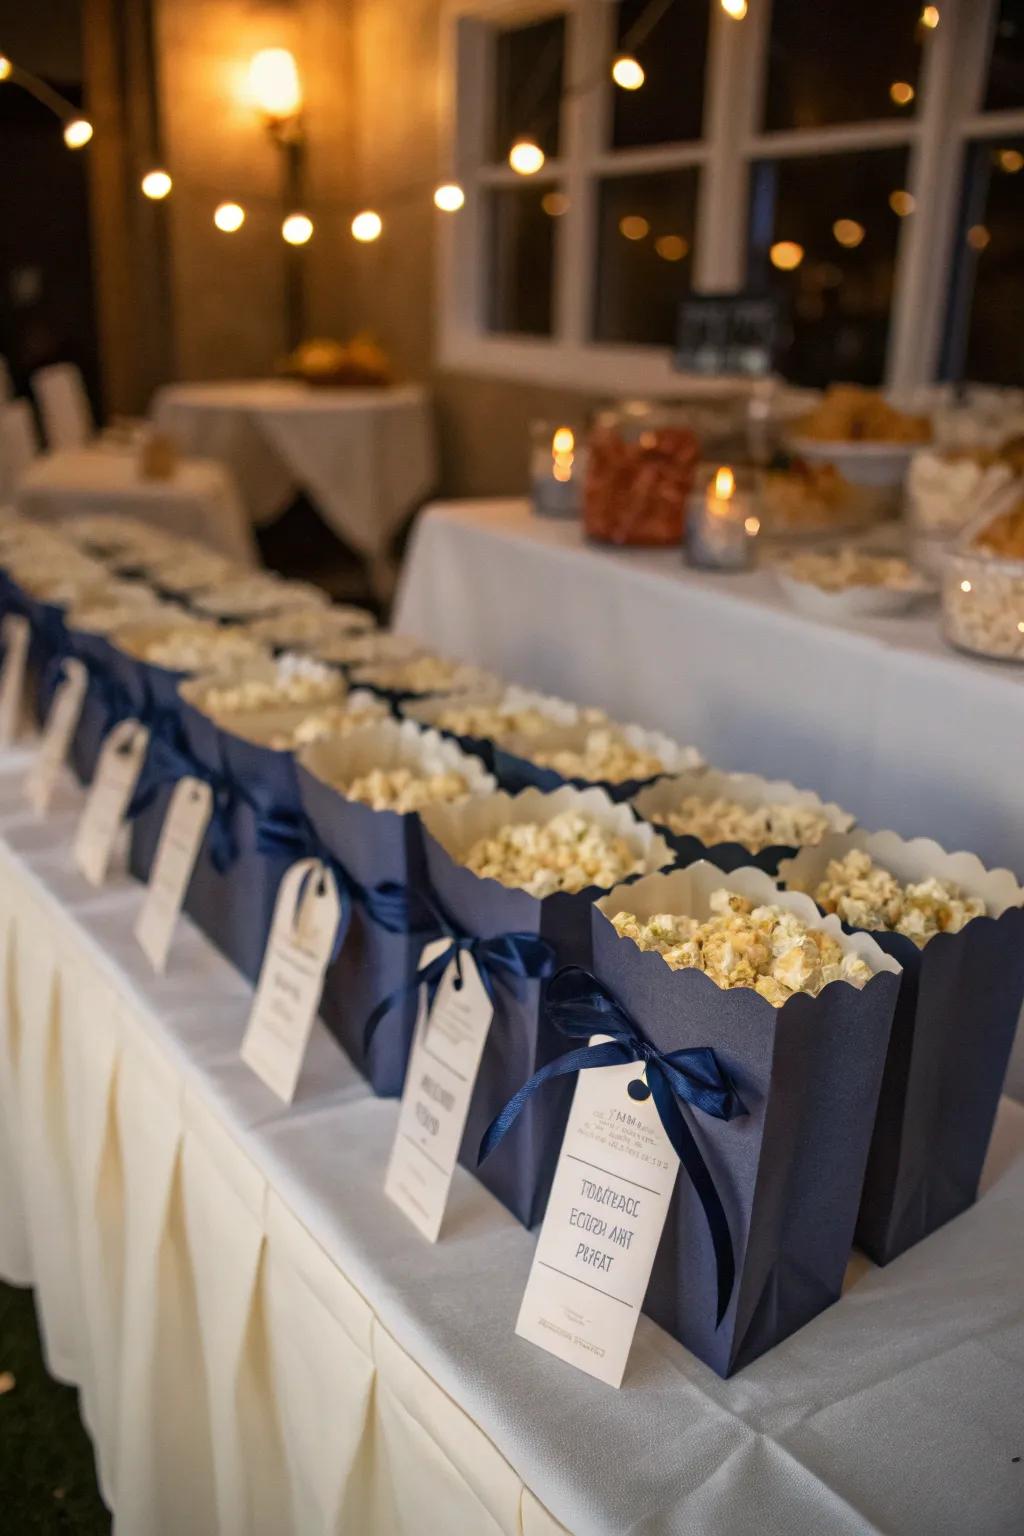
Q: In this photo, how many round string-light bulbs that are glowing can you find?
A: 11